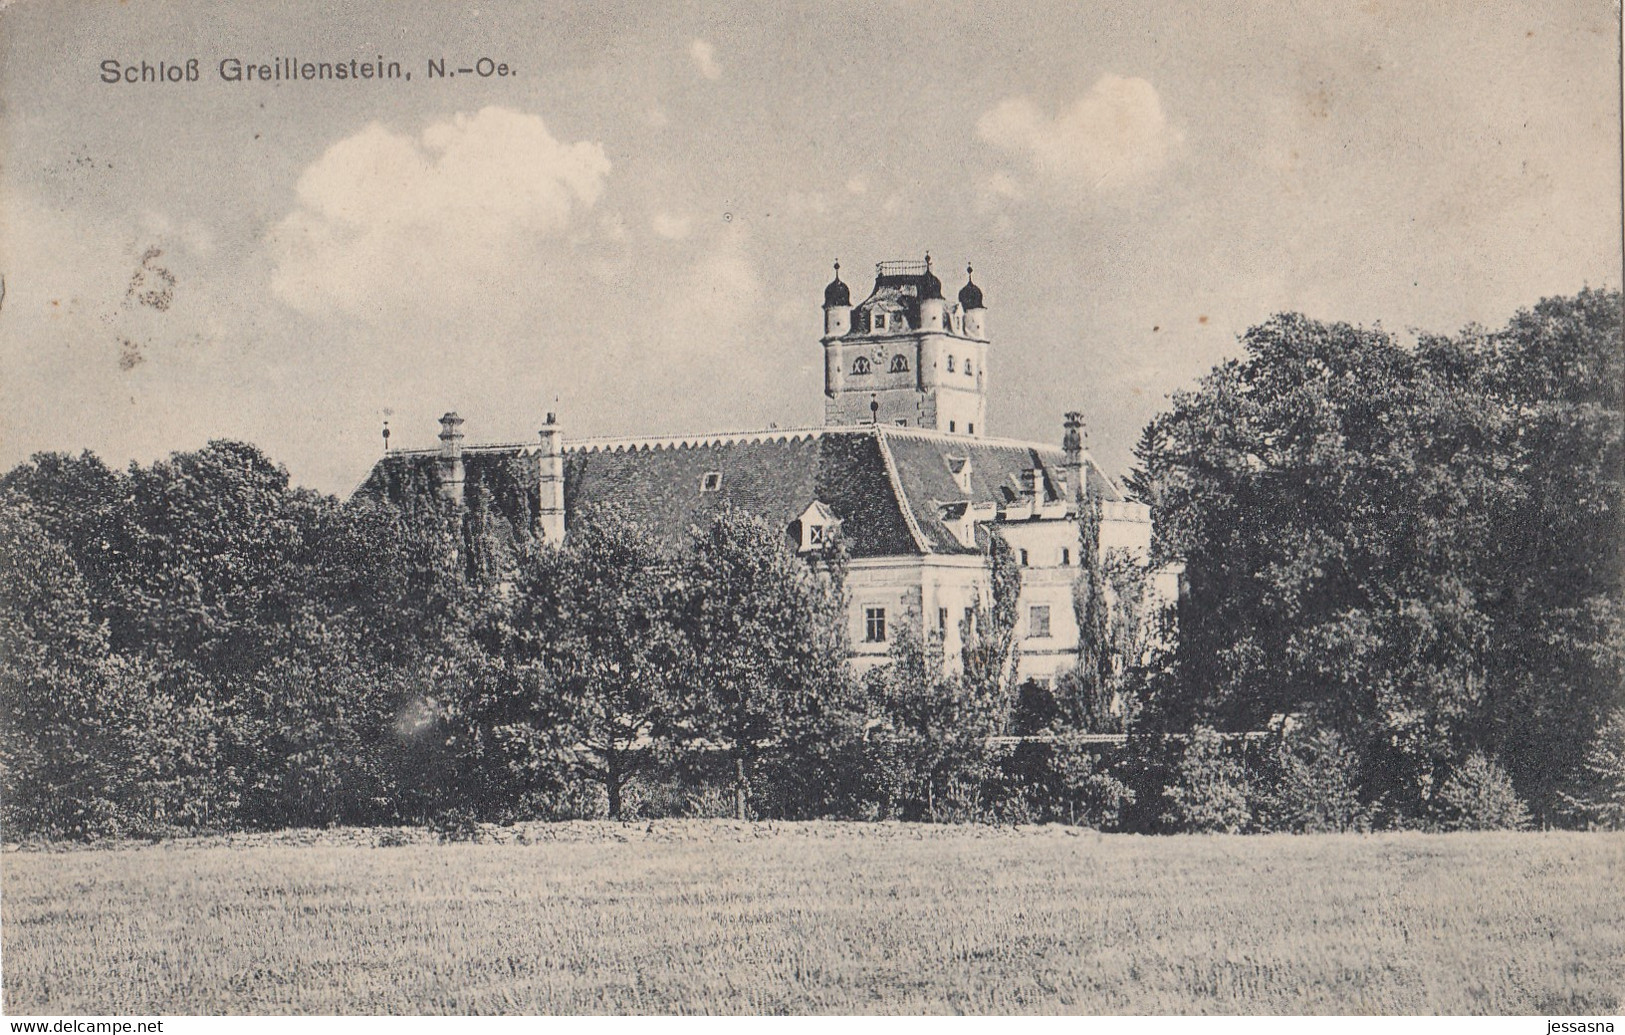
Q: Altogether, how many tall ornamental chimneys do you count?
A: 3